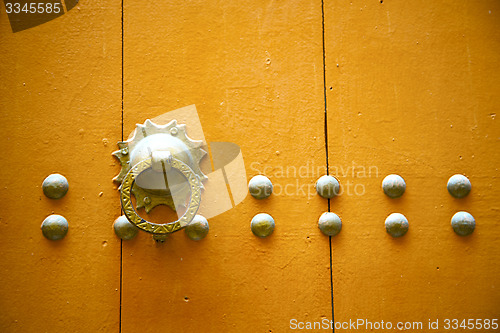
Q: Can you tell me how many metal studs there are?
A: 12